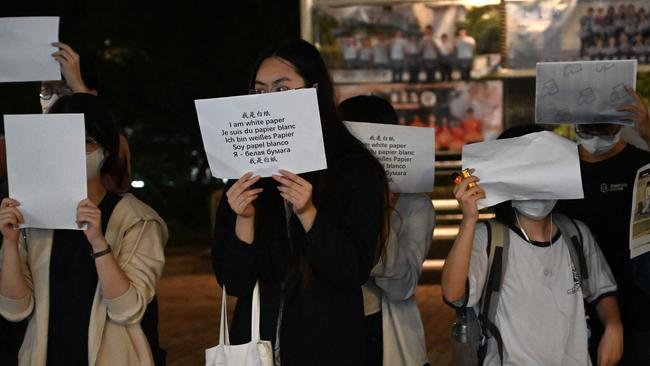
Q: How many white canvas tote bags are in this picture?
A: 1